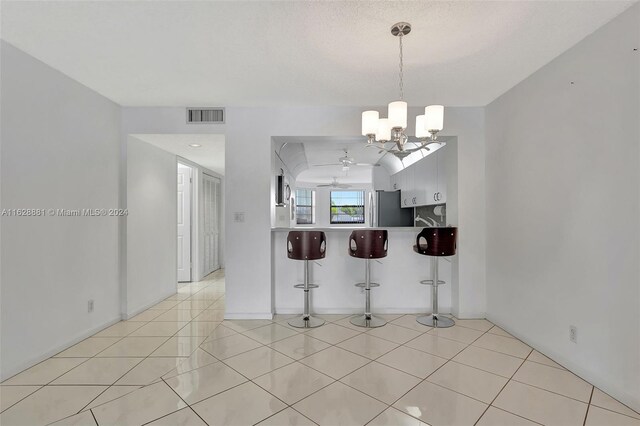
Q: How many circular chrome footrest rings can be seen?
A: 3